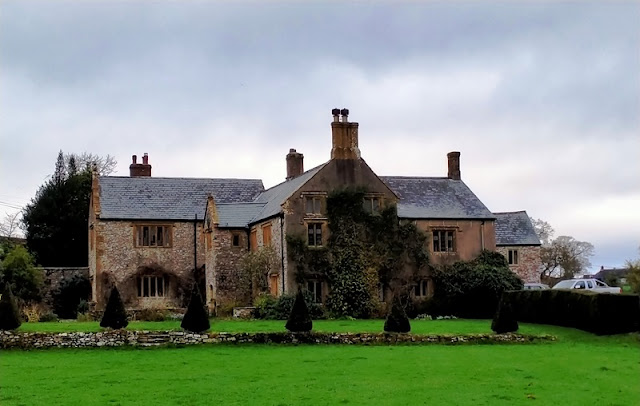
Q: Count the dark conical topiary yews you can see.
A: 6